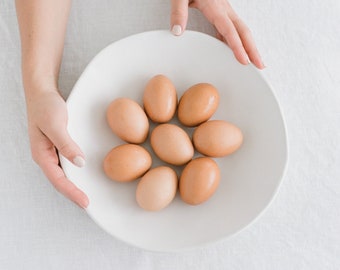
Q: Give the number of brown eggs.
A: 8